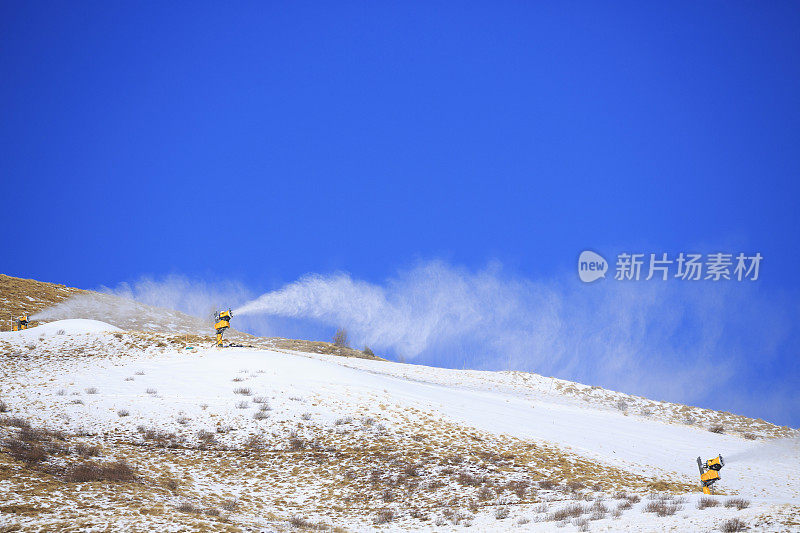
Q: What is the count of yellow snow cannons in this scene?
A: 3